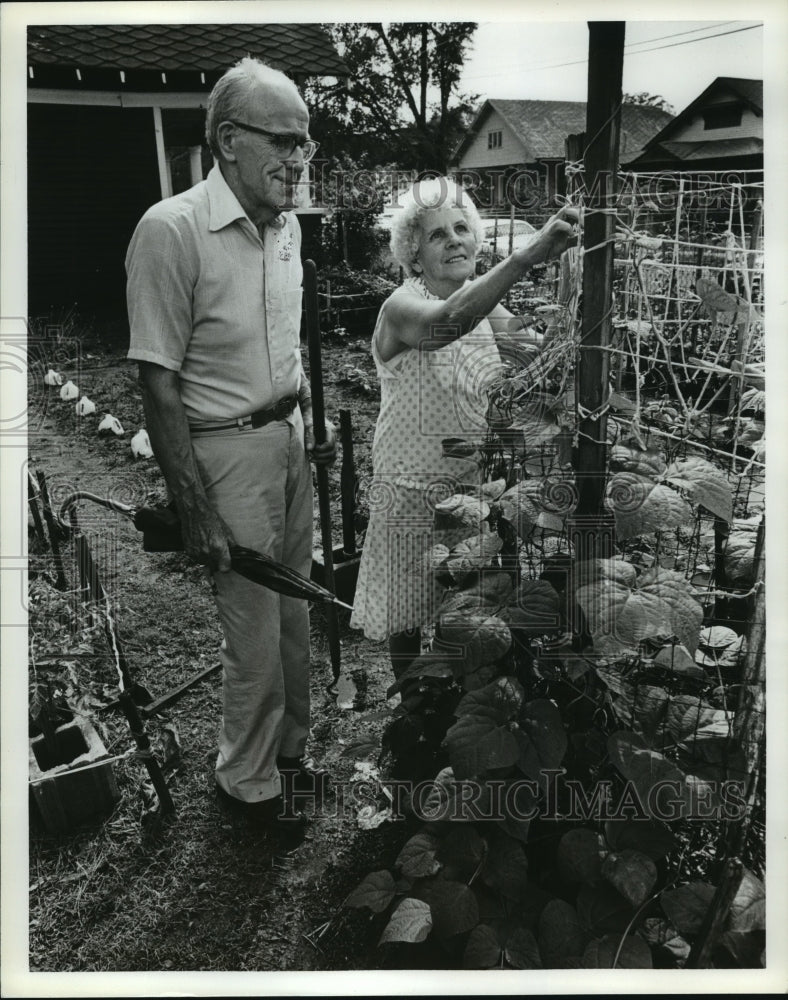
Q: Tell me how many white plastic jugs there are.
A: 5